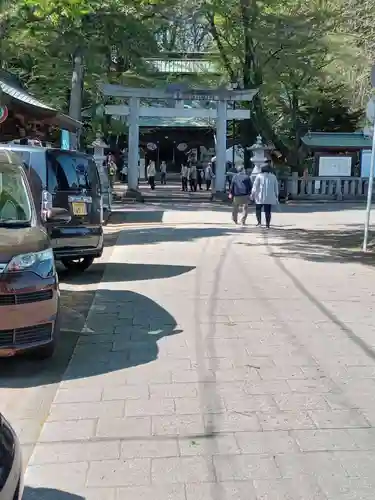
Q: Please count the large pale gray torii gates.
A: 1